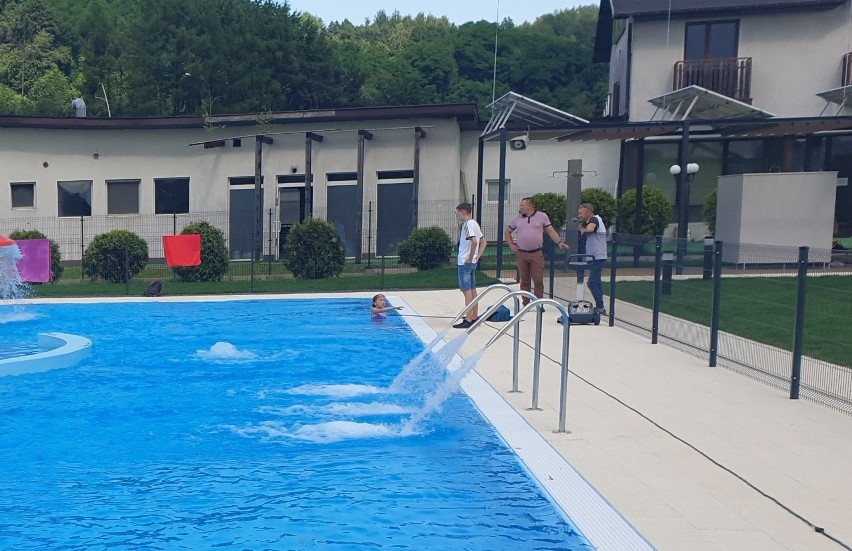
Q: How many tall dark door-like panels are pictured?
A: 4